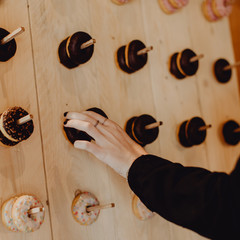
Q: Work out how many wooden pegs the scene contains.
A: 11